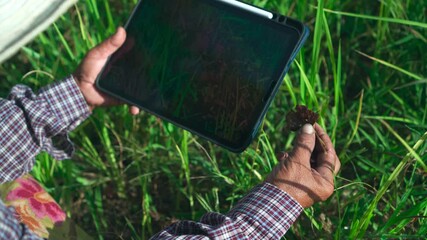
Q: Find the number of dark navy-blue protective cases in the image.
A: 1